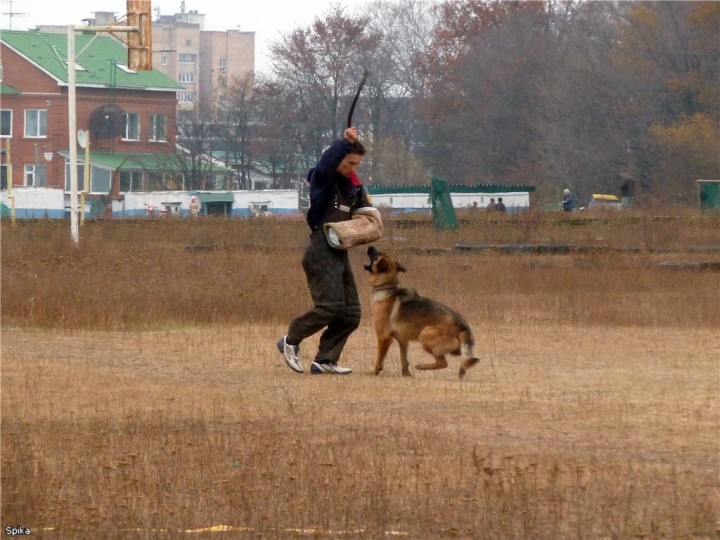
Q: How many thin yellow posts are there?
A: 2